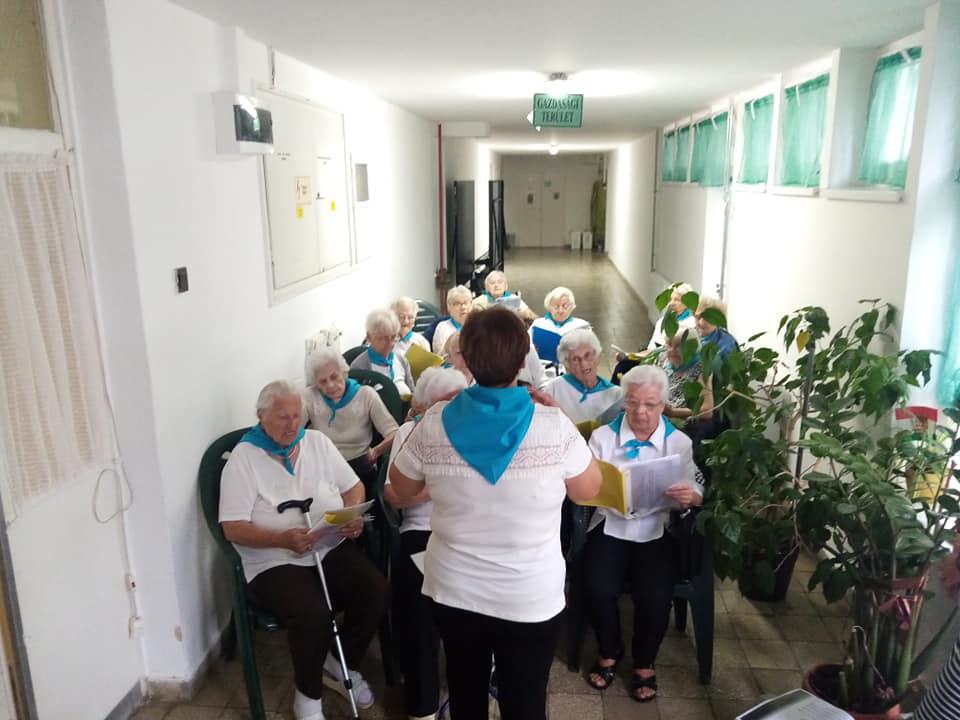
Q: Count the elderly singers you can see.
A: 14